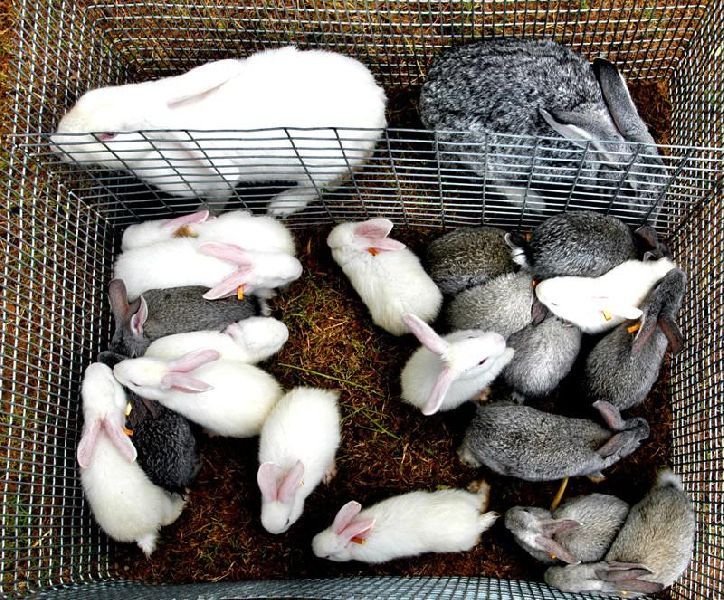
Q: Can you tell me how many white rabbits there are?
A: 11